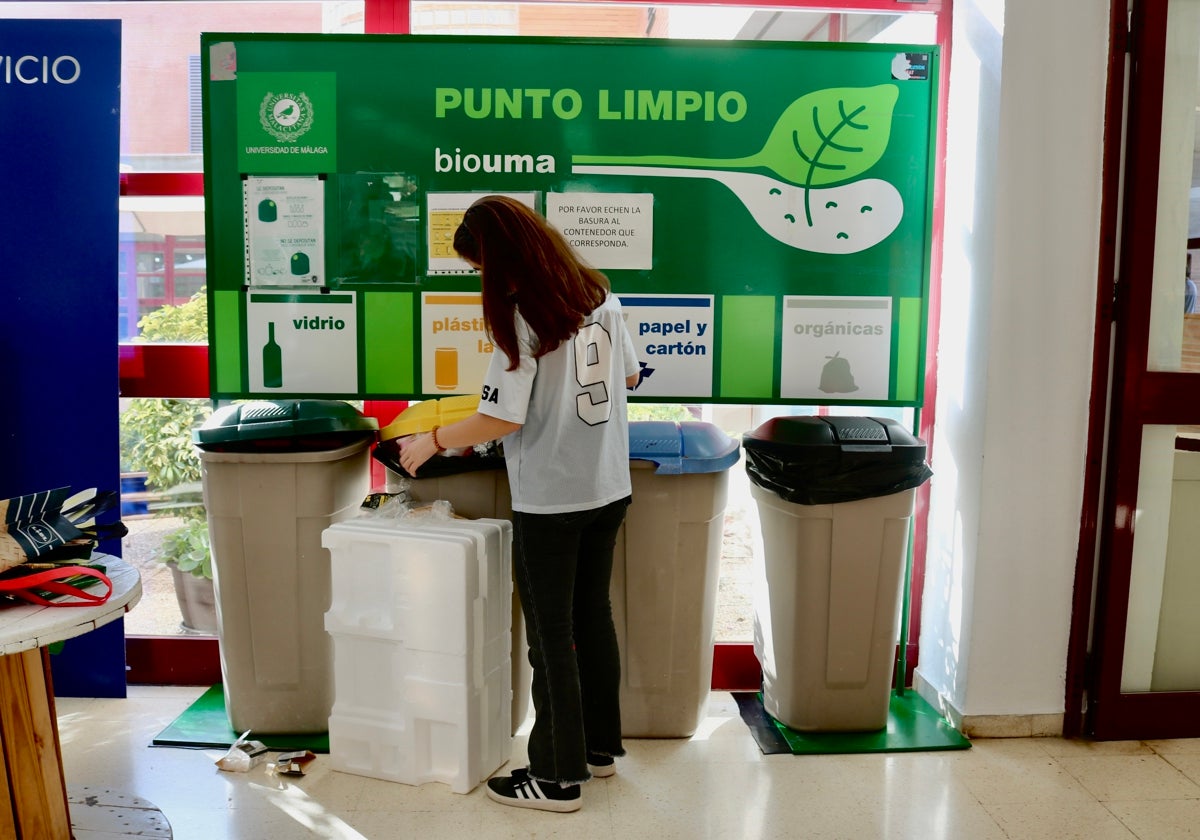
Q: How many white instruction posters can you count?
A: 3